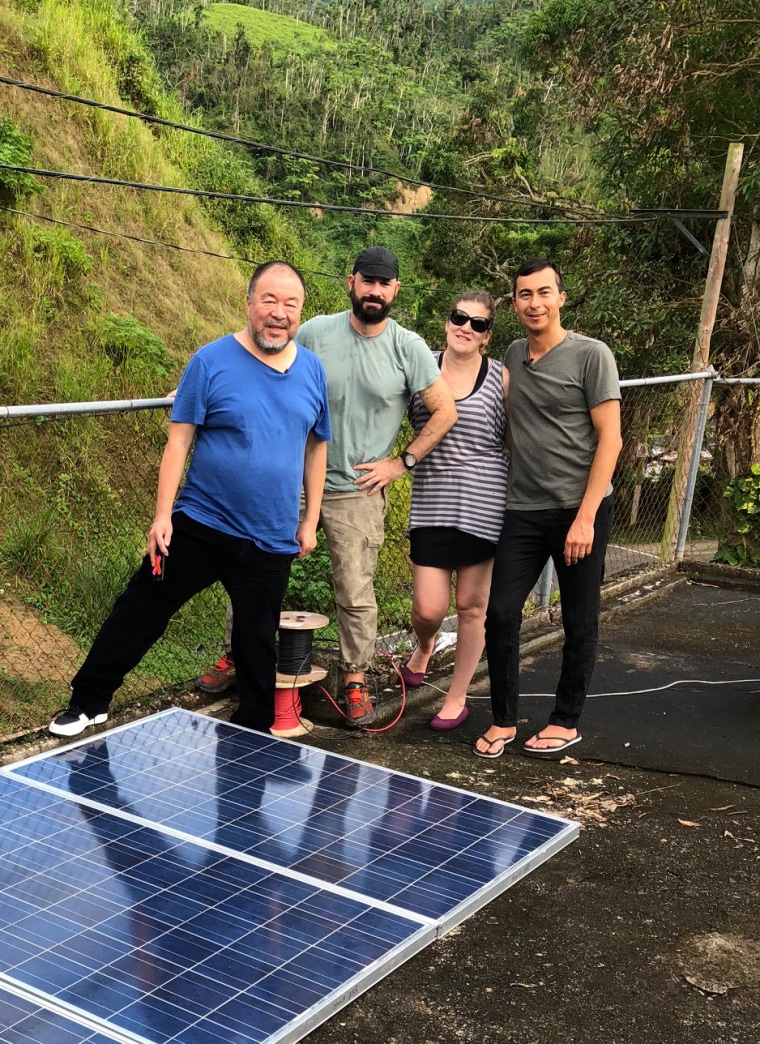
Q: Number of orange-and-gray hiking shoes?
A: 2